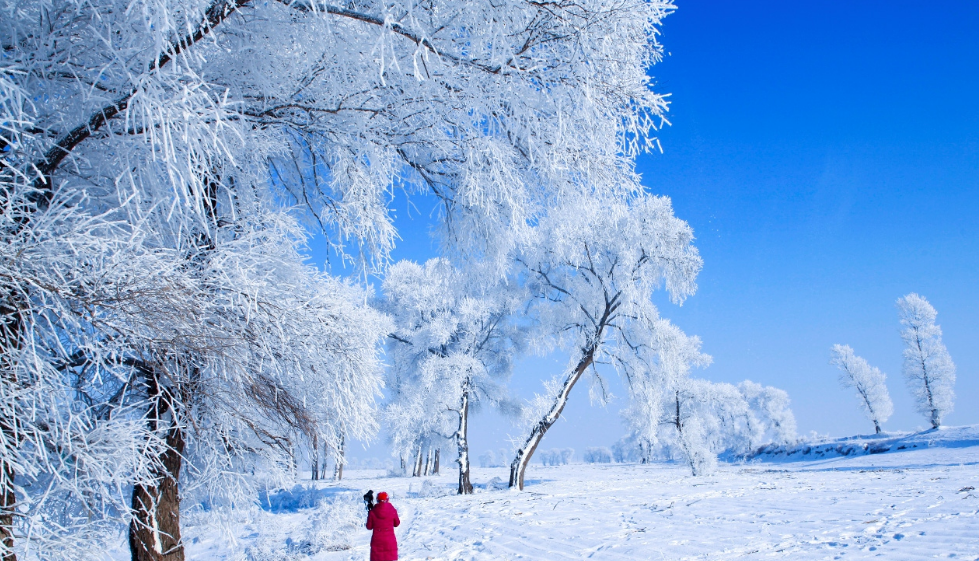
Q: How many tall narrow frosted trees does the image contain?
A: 2